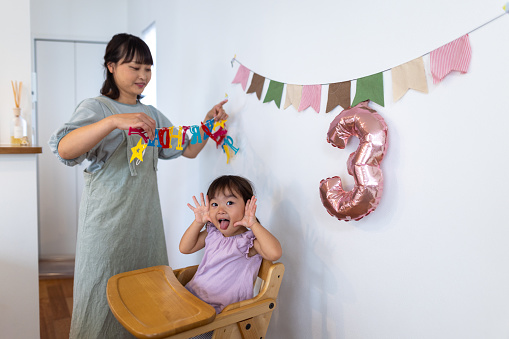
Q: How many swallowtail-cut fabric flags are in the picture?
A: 9